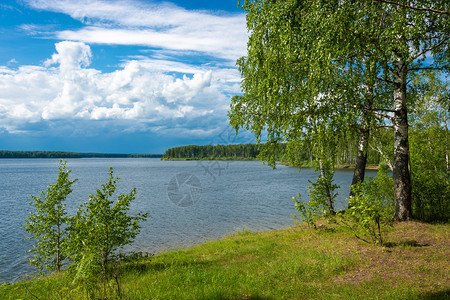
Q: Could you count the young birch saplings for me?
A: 2